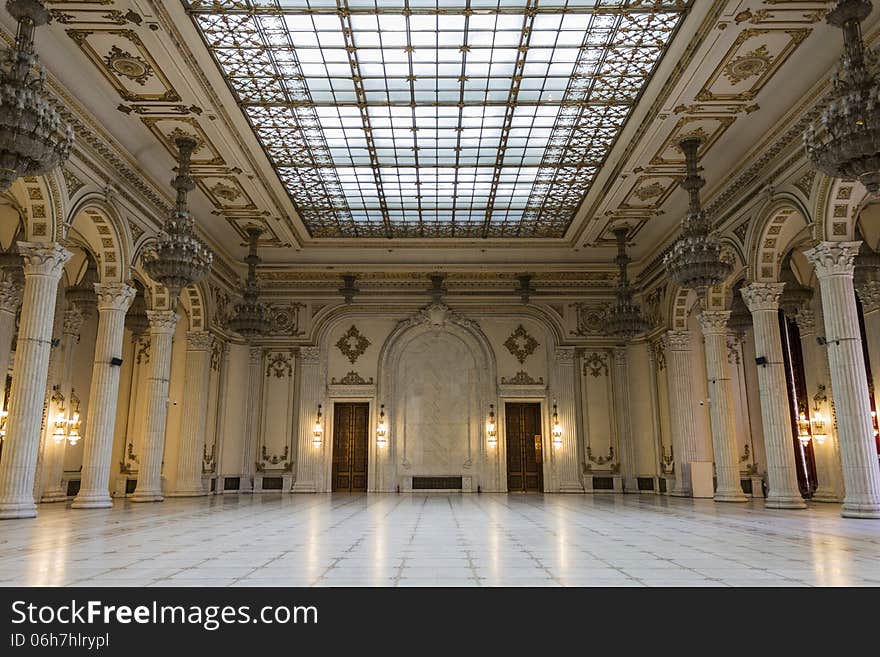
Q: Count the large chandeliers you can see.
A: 6